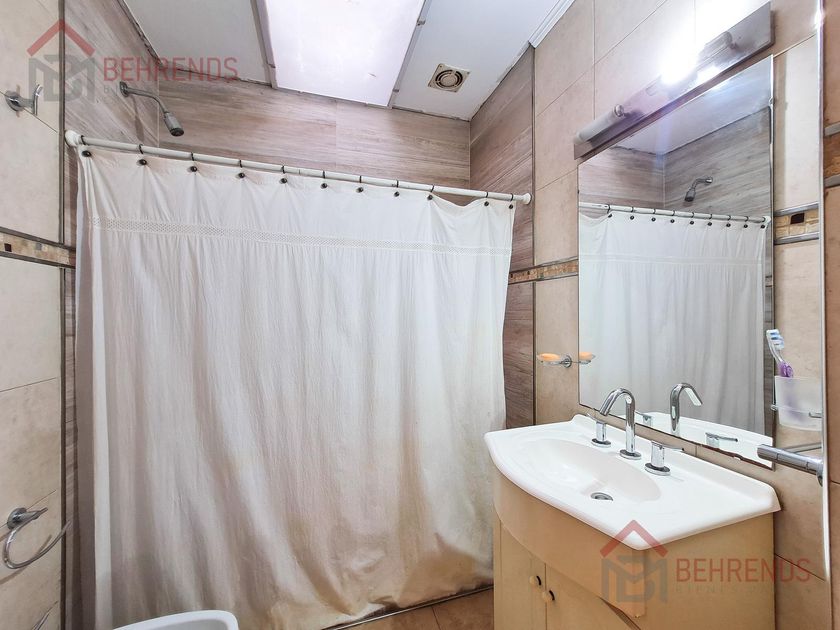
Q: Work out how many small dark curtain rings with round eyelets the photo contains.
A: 11